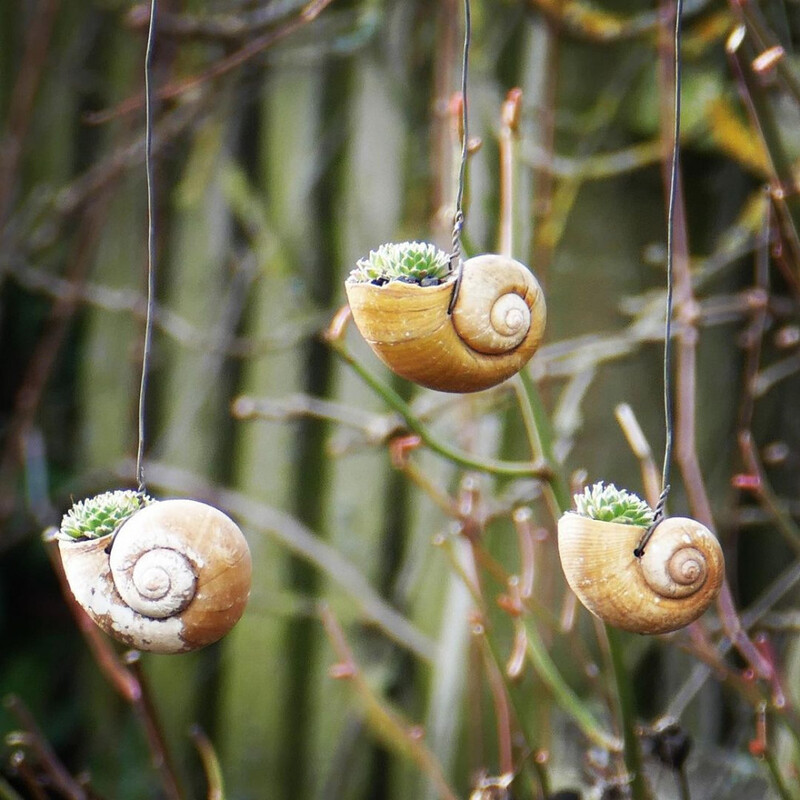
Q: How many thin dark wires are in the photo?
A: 3